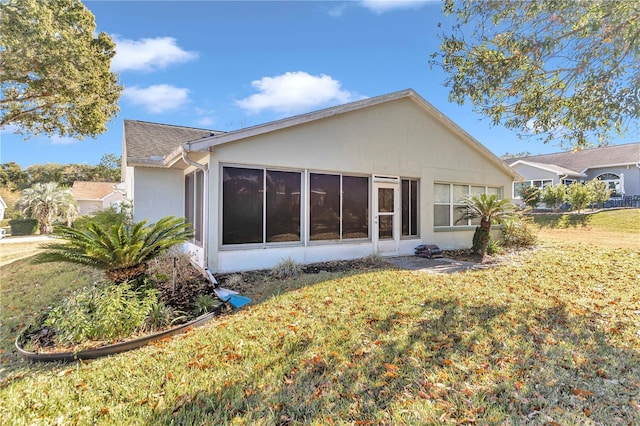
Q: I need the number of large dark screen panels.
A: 4